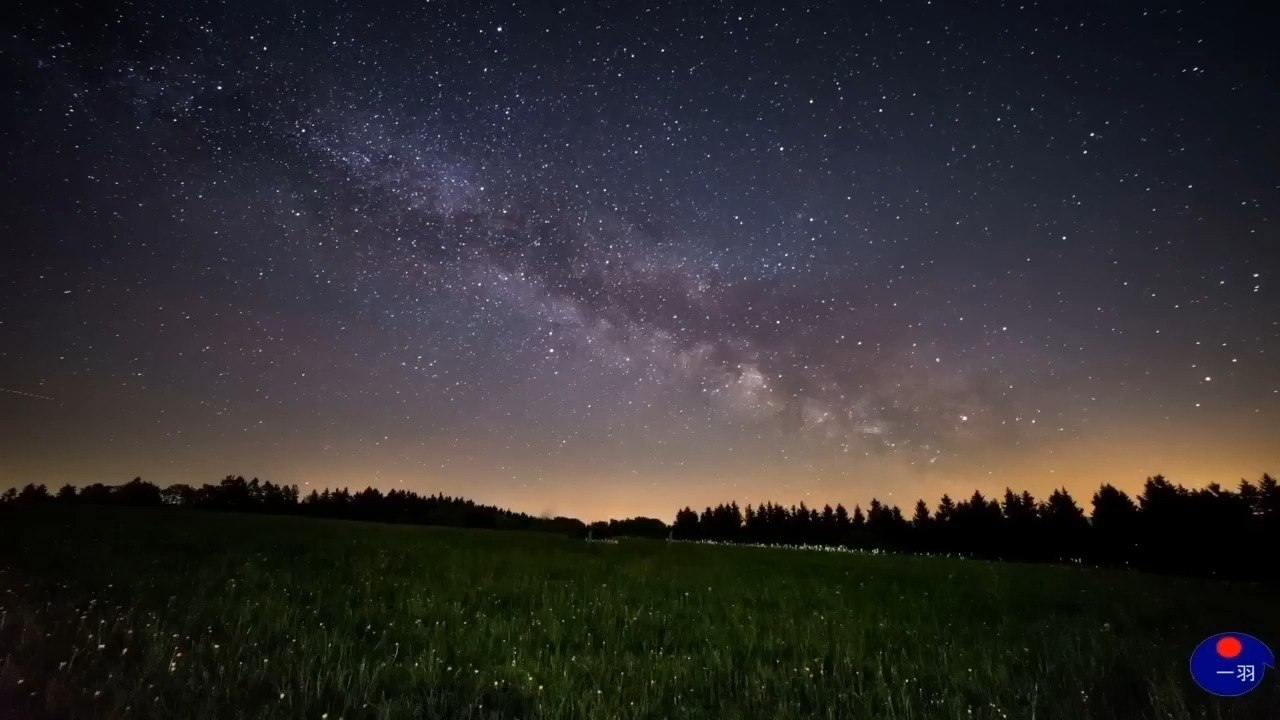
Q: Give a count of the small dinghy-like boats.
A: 0